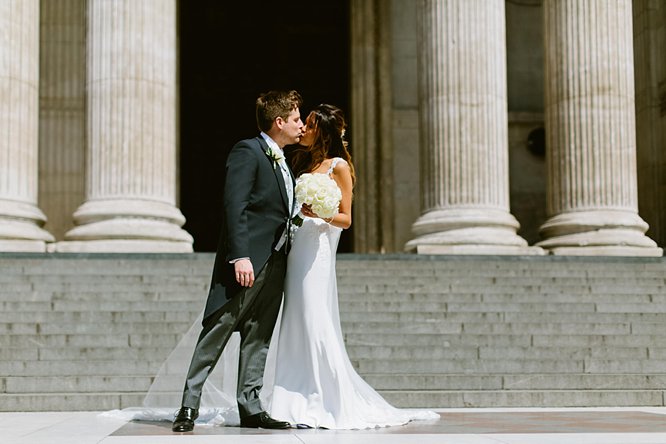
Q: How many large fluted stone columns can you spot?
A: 4